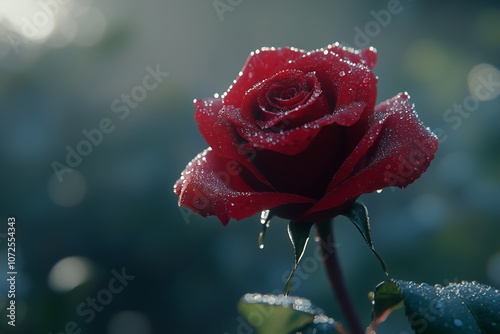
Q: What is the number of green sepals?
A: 3